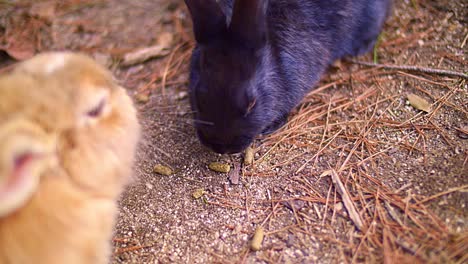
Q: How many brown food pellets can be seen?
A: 5